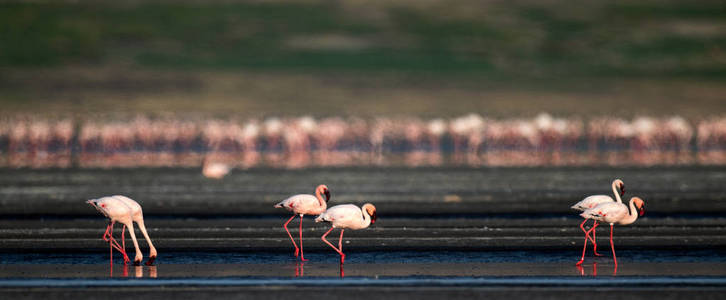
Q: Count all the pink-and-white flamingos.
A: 6